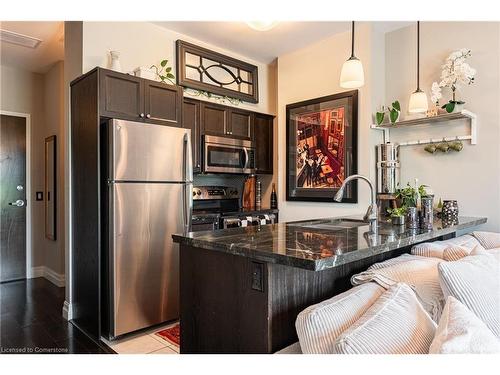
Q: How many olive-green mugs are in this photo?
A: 3